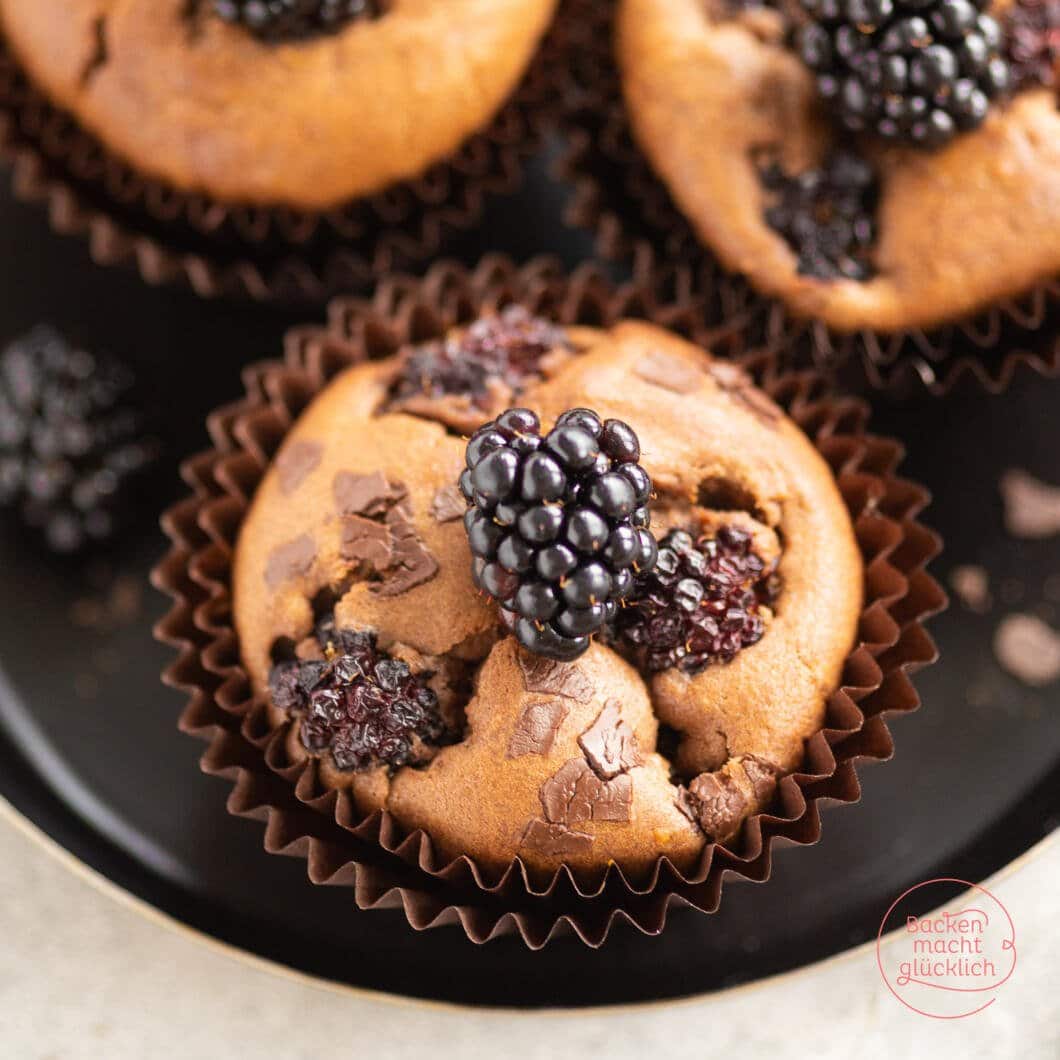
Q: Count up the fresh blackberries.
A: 3